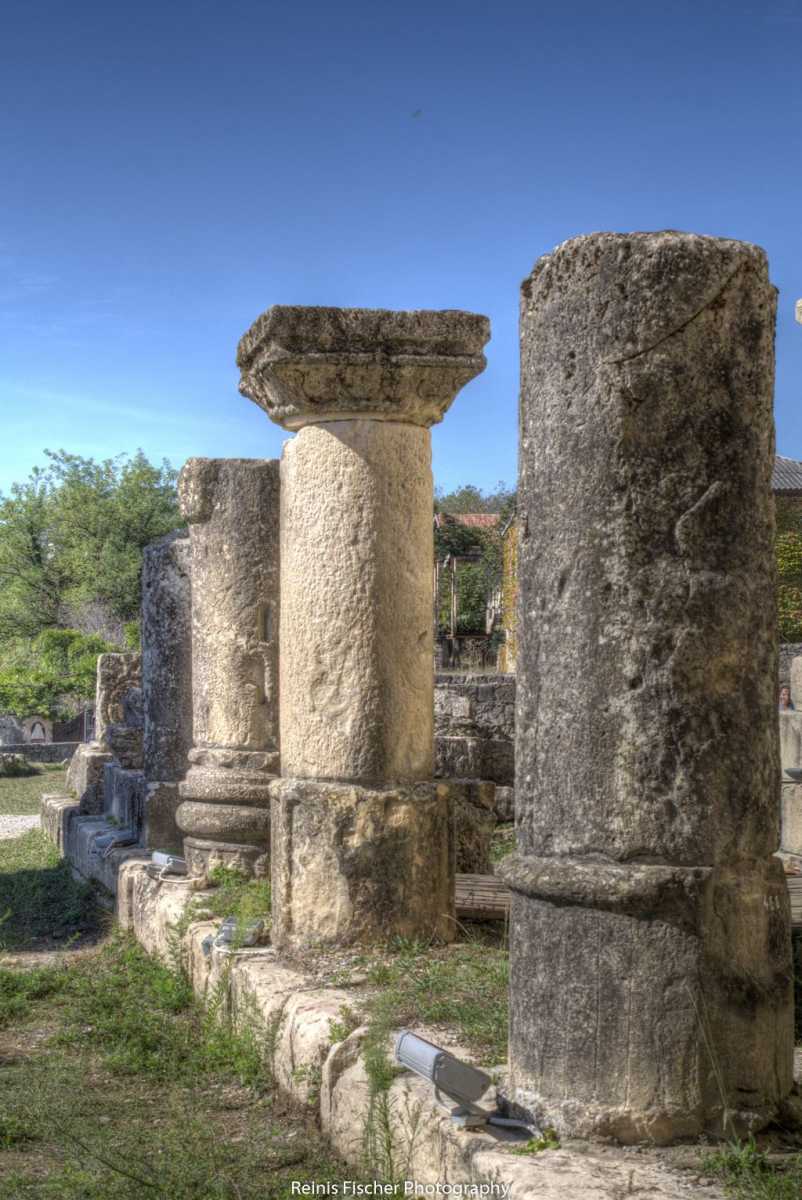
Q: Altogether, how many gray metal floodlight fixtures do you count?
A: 4